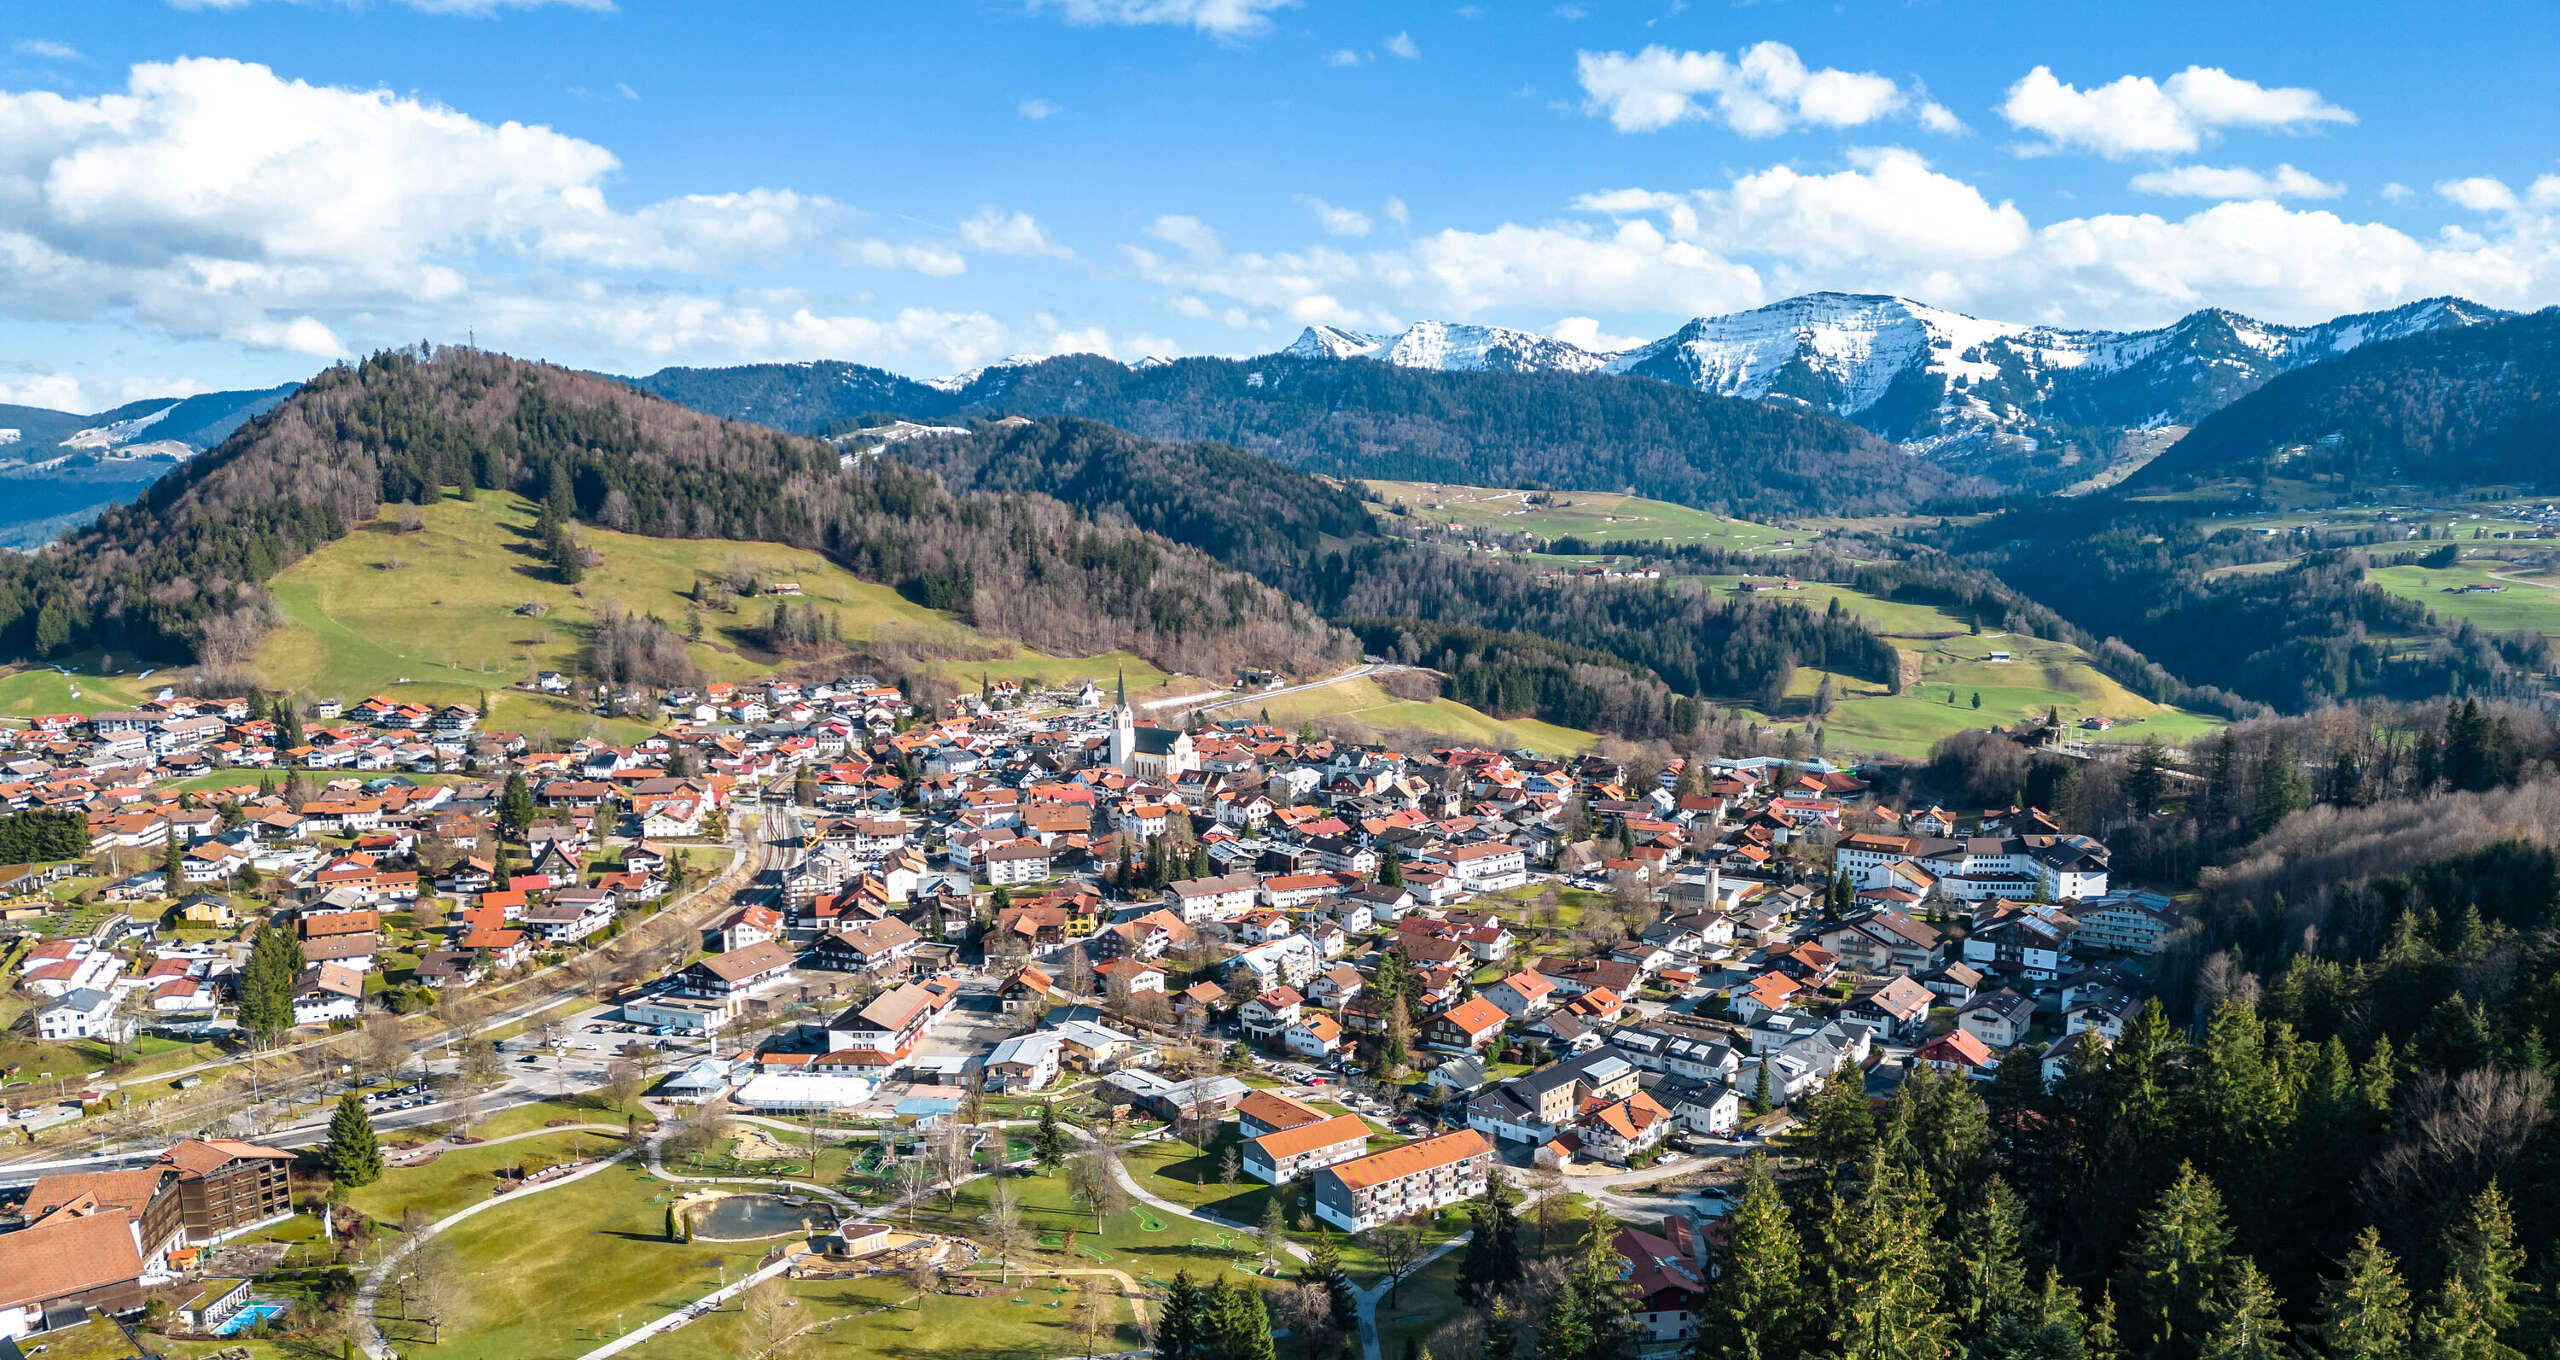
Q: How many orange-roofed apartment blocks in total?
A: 3